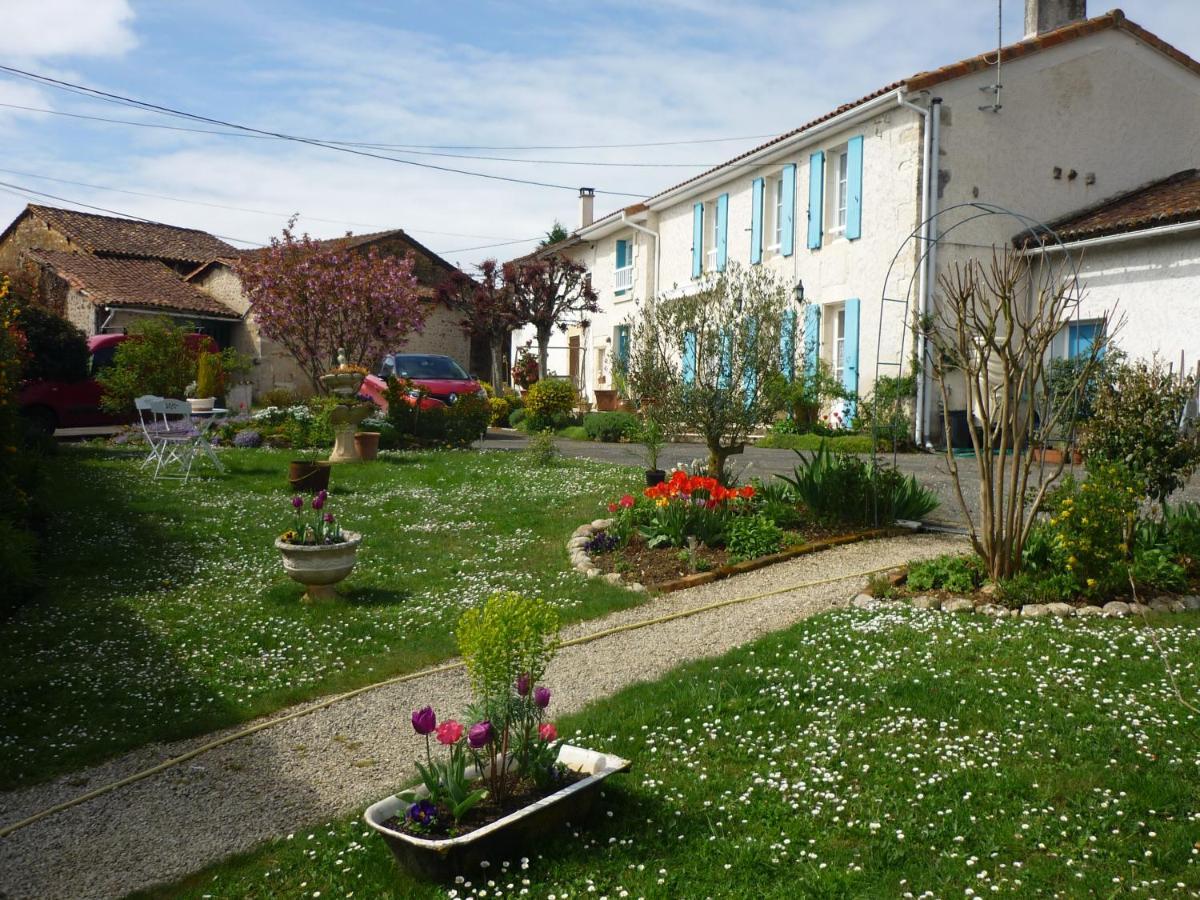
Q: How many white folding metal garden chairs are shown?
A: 2